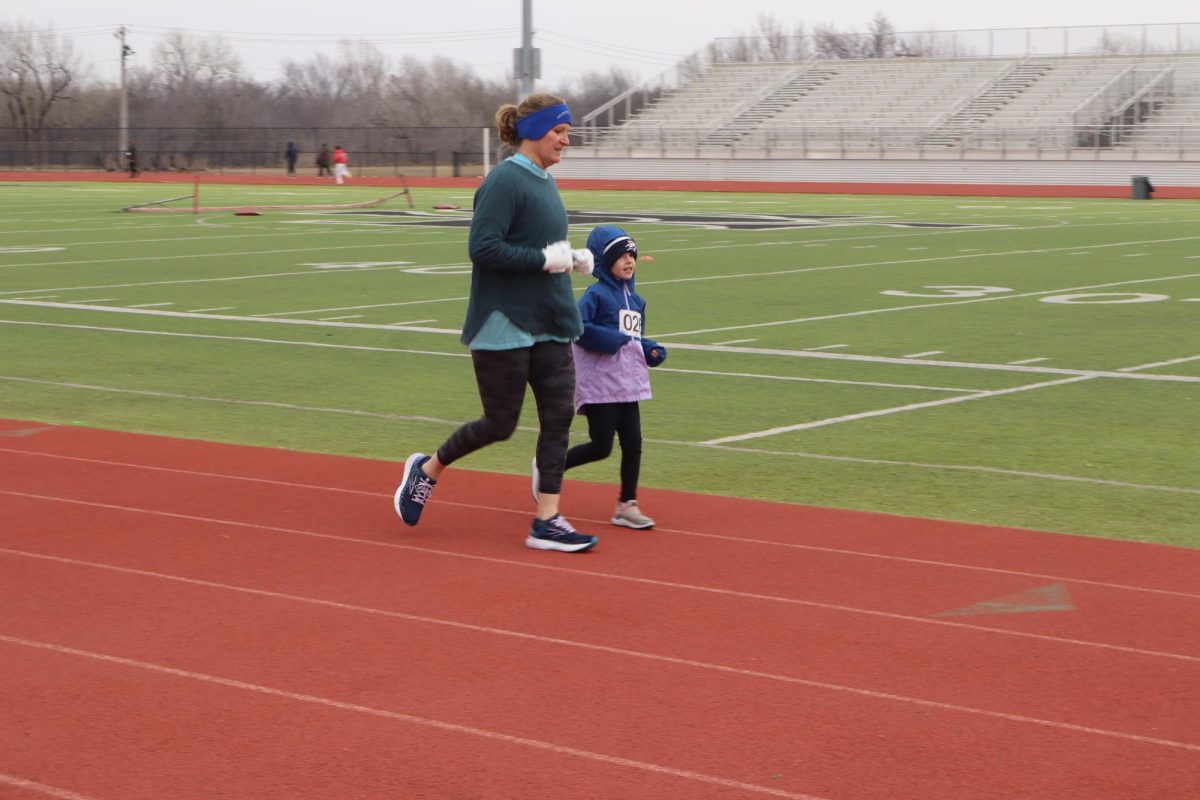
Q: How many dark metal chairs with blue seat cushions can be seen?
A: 0